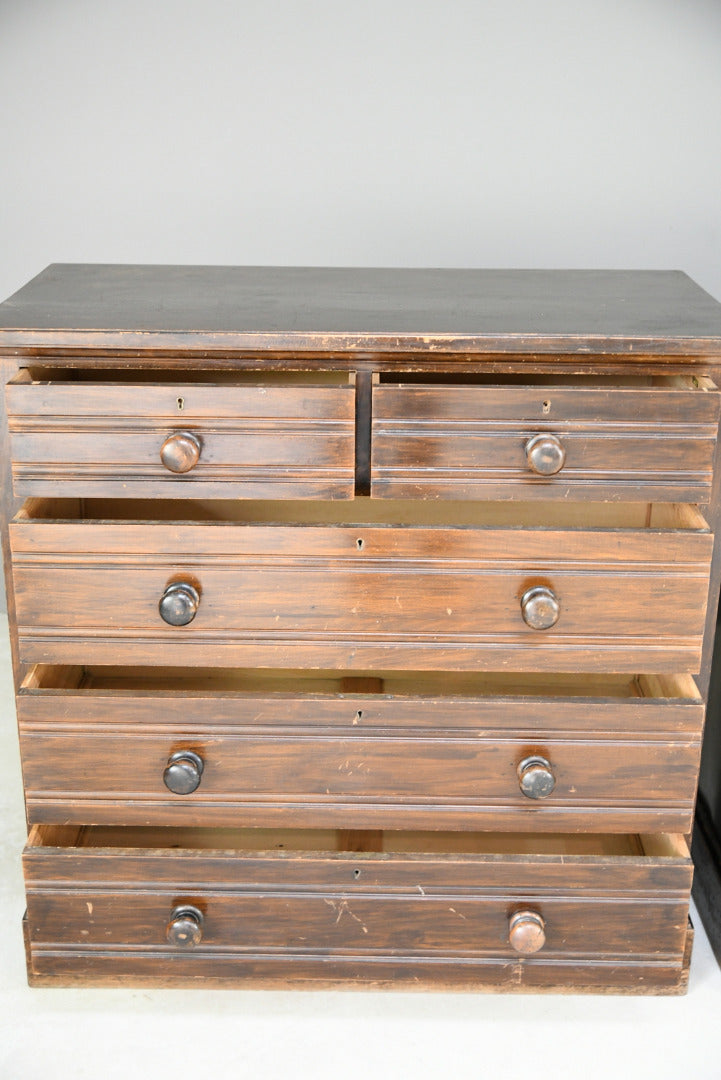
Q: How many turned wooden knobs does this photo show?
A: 8